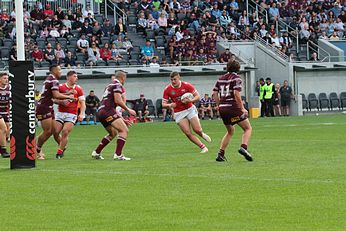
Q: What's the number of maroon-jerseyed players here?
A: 4